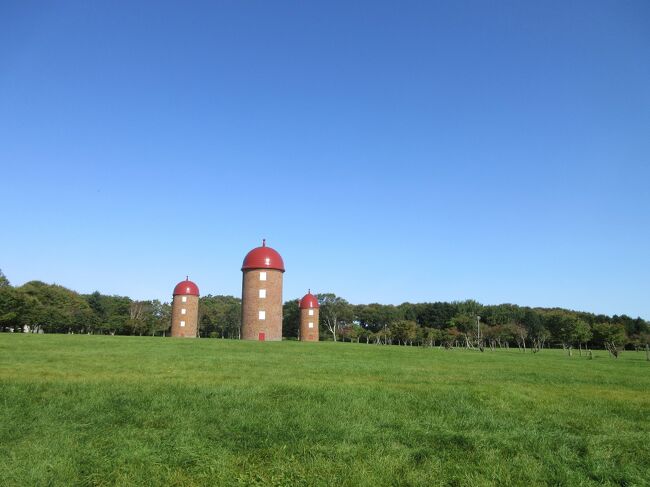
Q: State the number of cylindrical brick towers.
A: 3